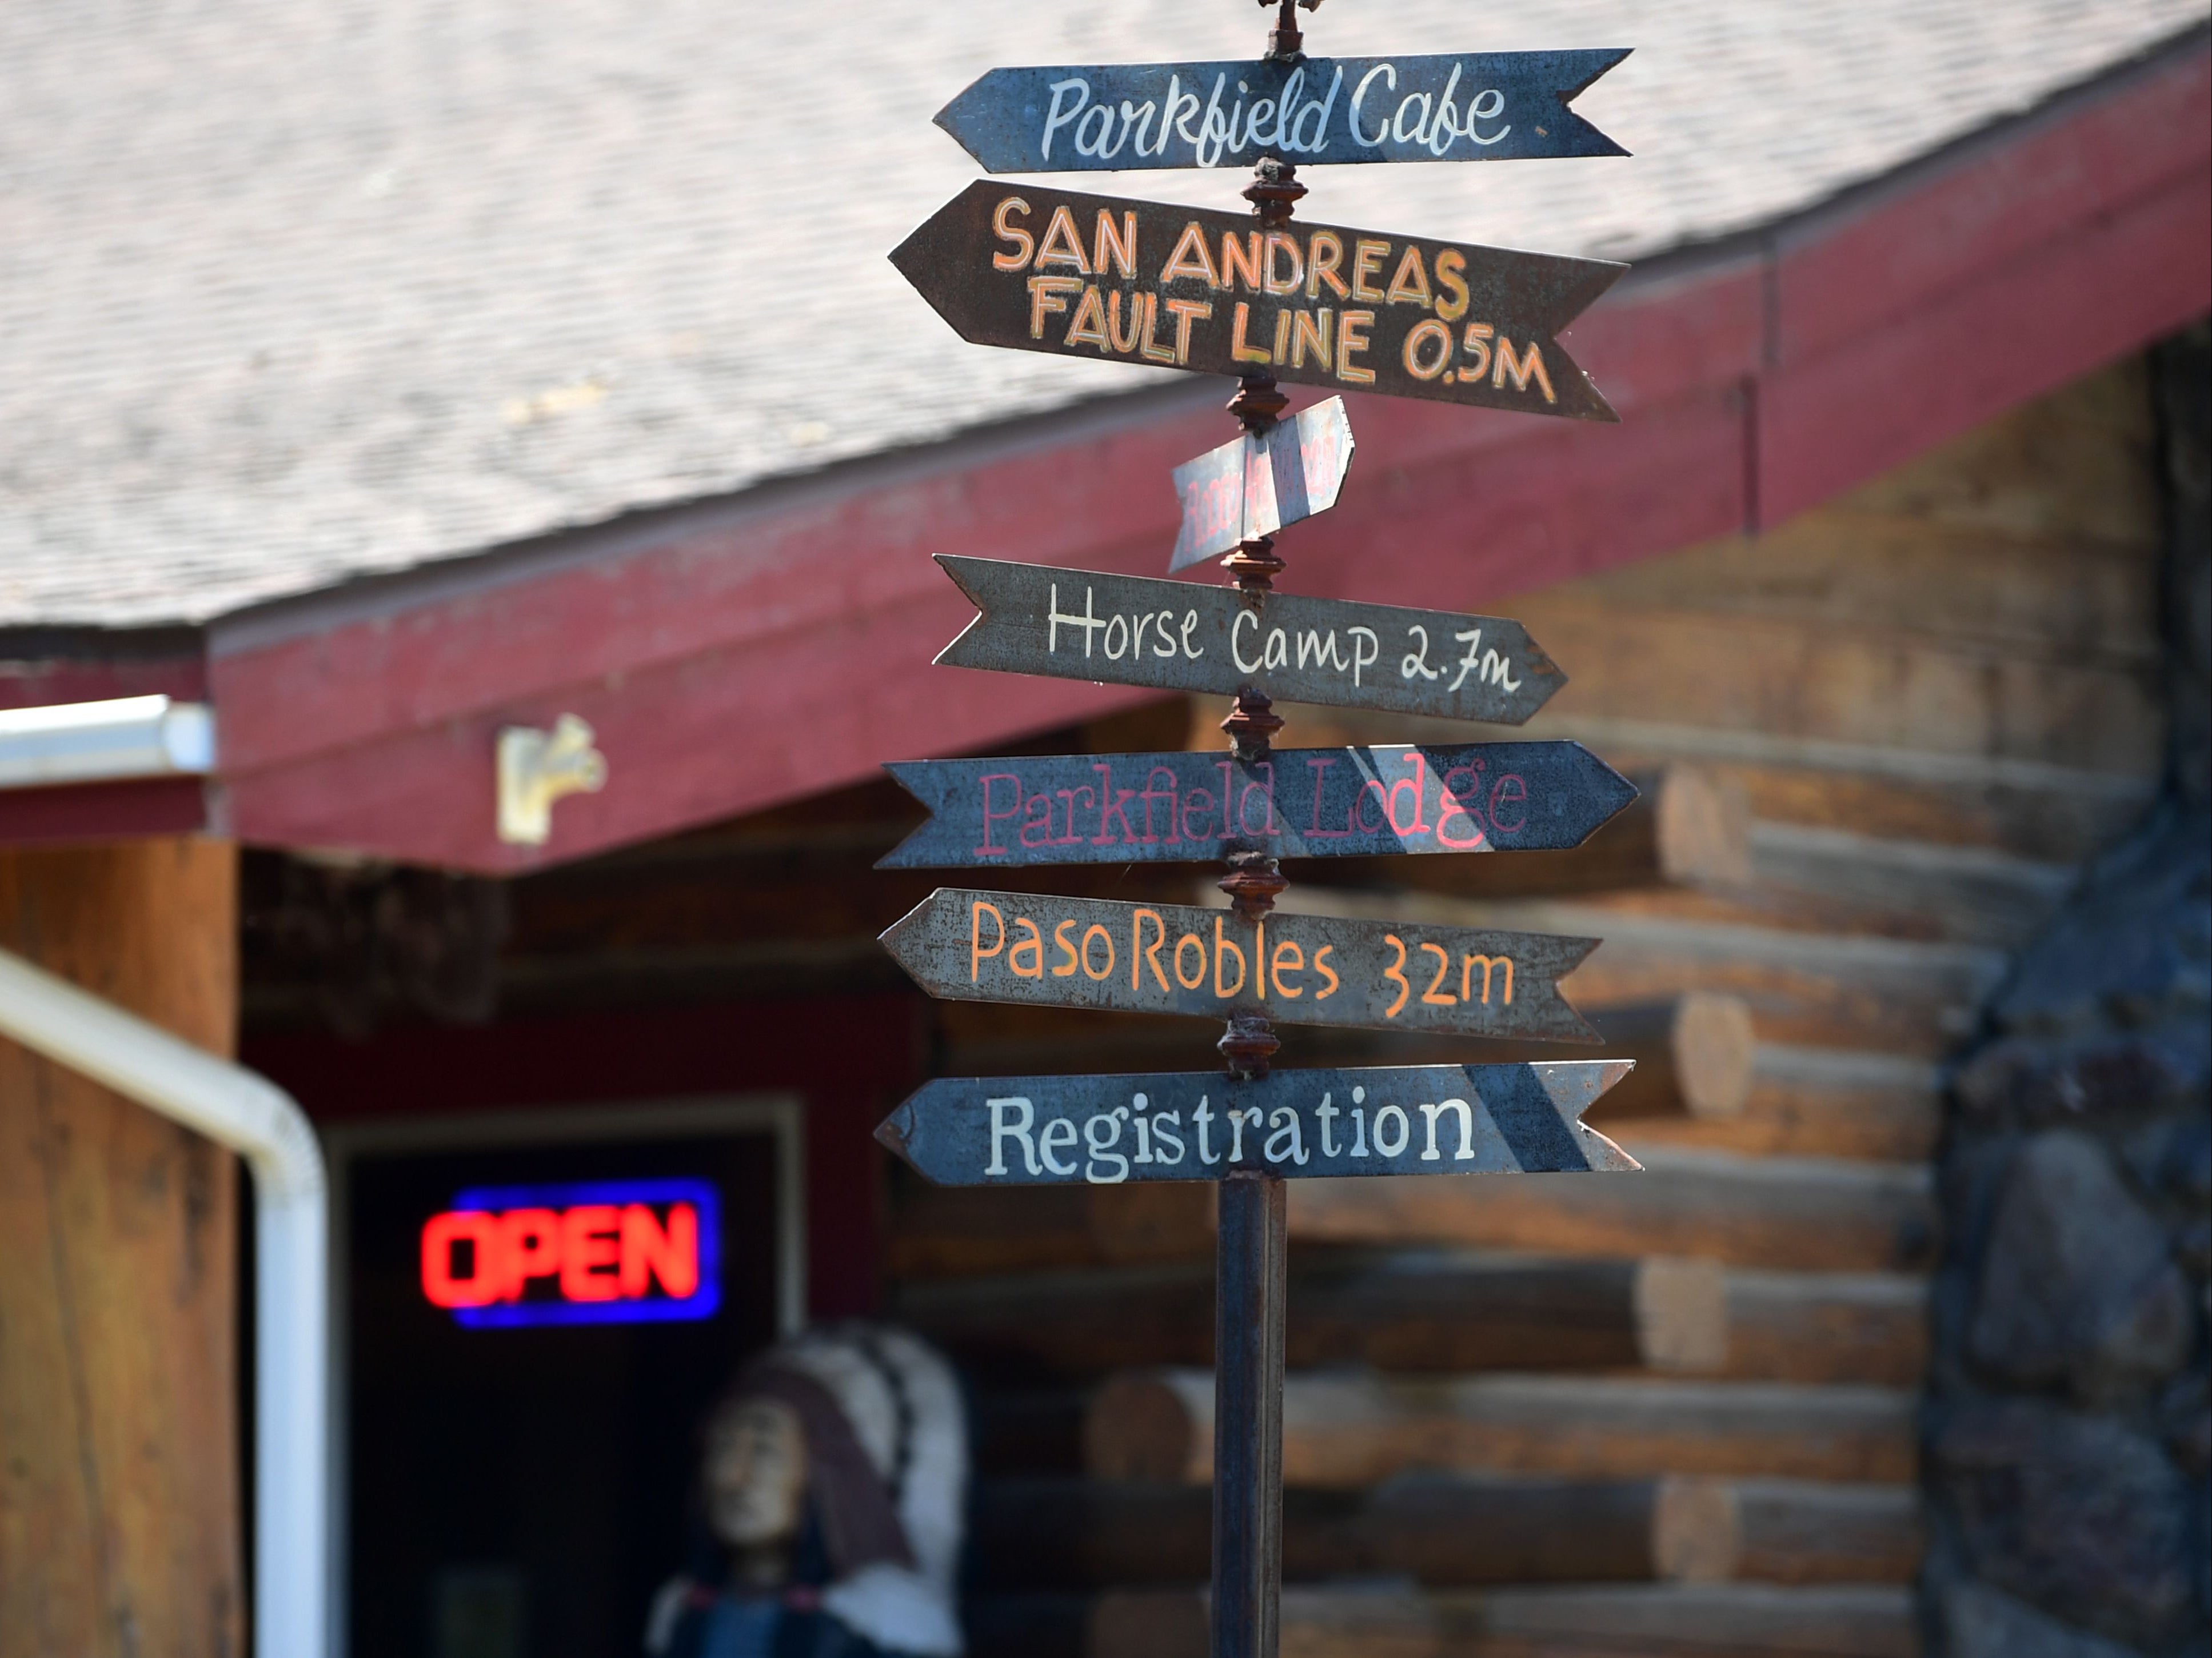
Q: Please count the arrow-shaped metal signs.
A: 7